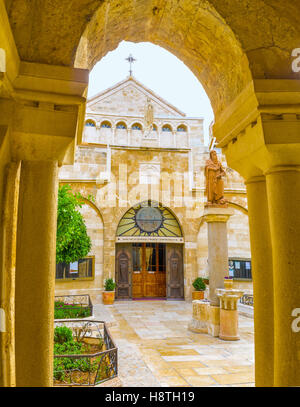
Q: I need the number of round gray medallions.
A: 1